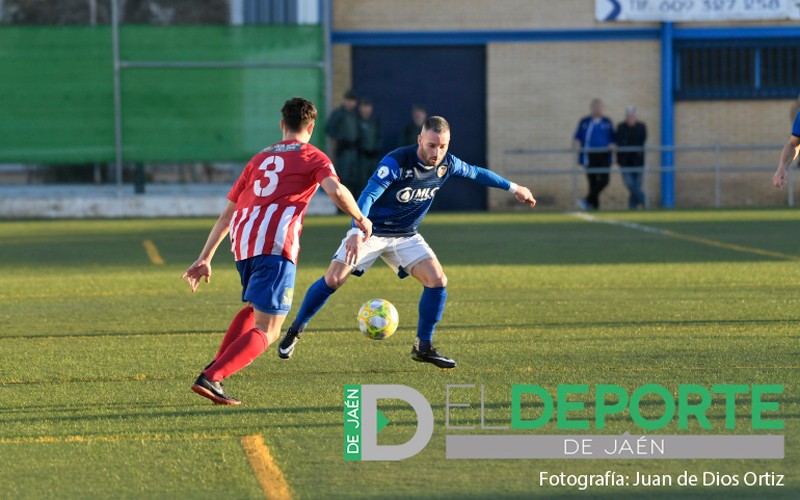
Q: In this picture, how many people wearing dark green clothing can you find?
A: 3